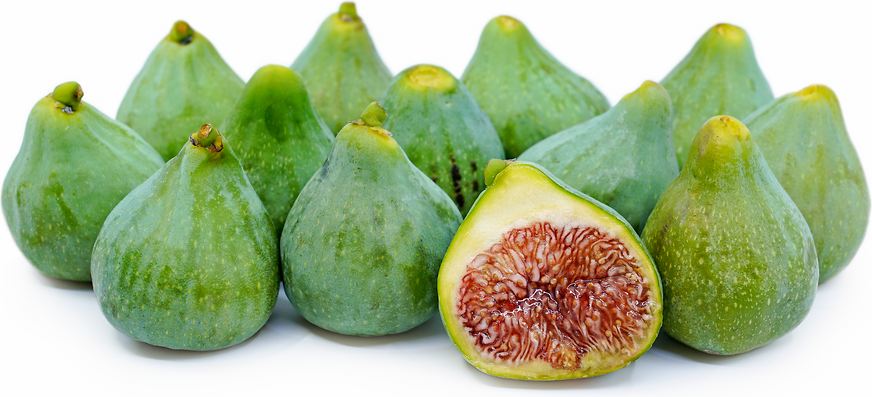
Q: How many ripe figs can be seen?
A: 13